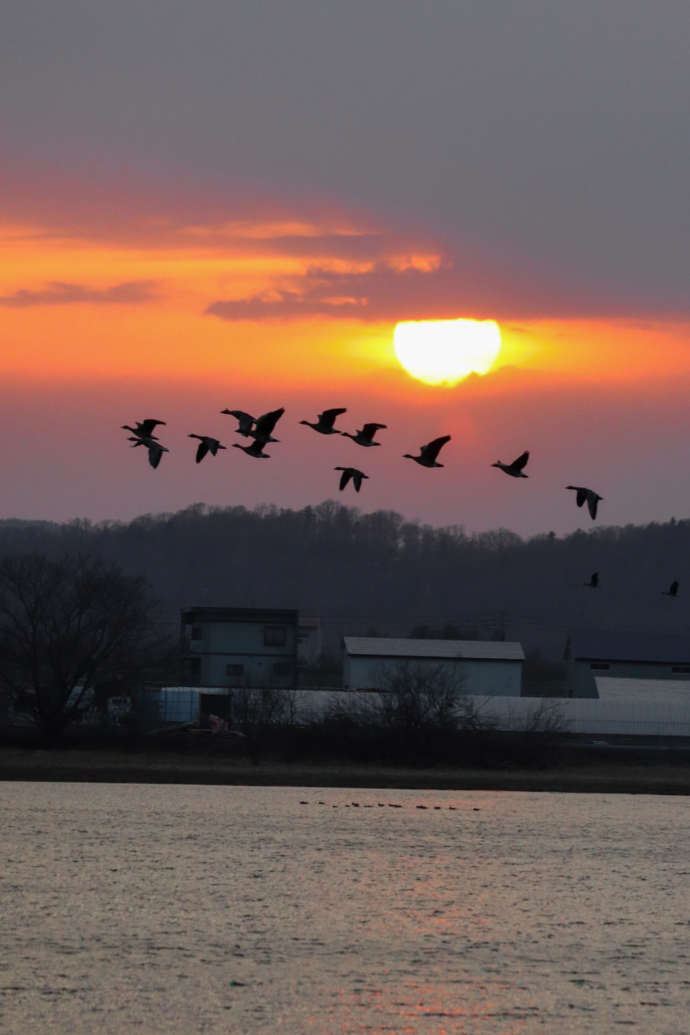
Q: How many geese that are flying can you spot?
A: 14